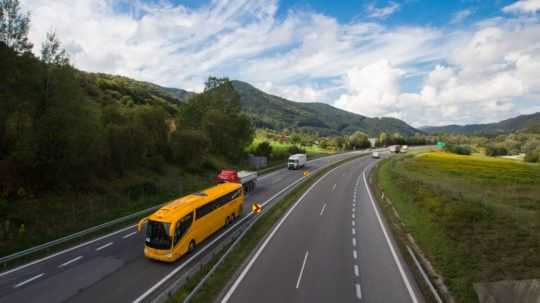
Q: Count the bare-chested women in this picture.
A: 0